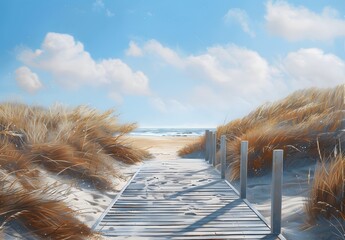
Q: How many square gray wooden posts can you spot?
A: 6